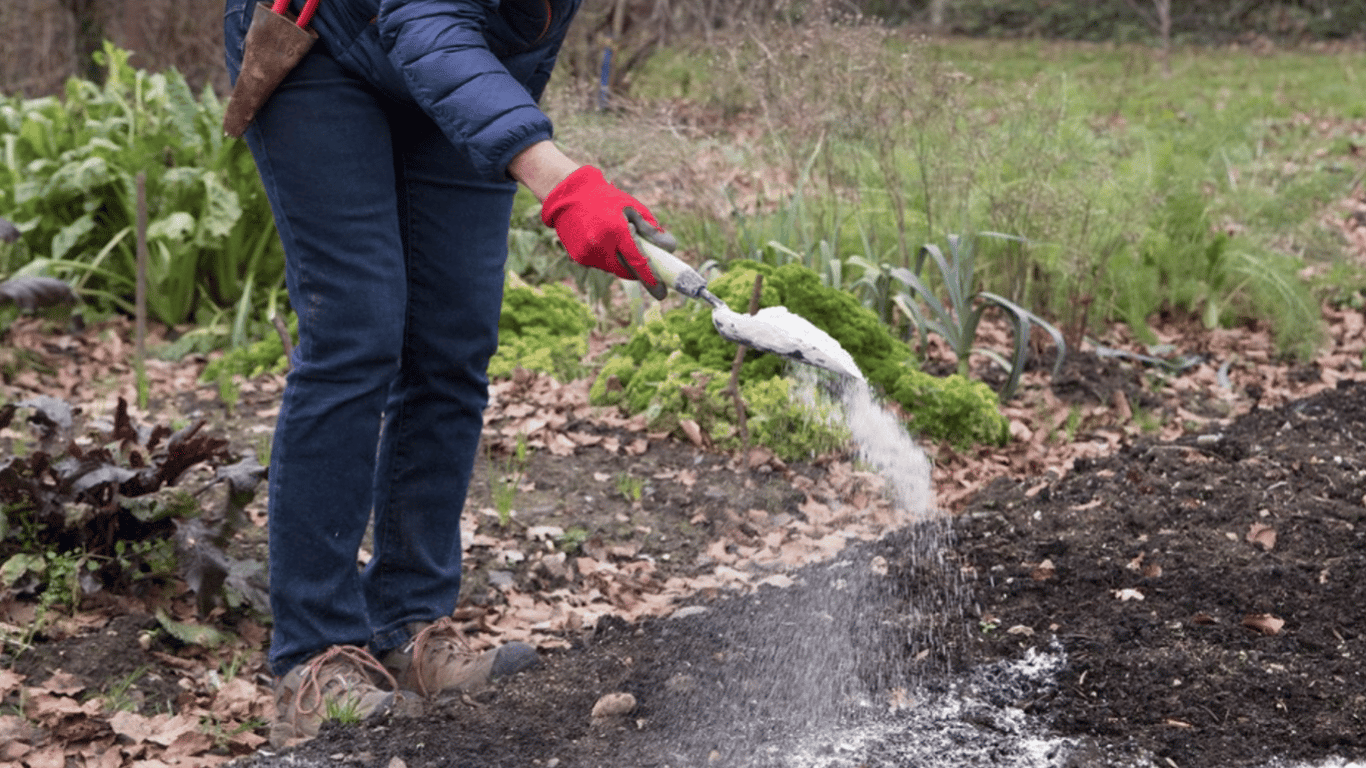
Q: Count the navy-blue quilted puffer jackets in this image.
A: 1